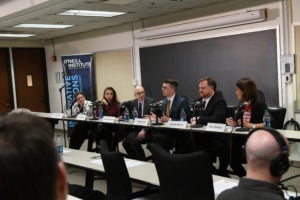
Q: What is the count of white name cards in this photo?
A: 6